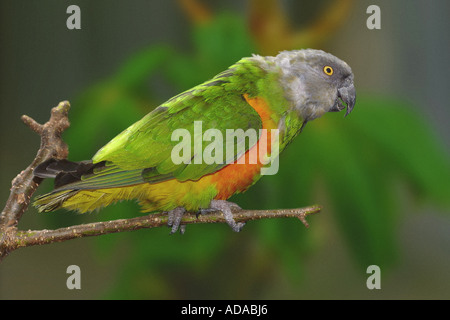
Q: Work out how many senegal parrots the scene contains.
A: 1